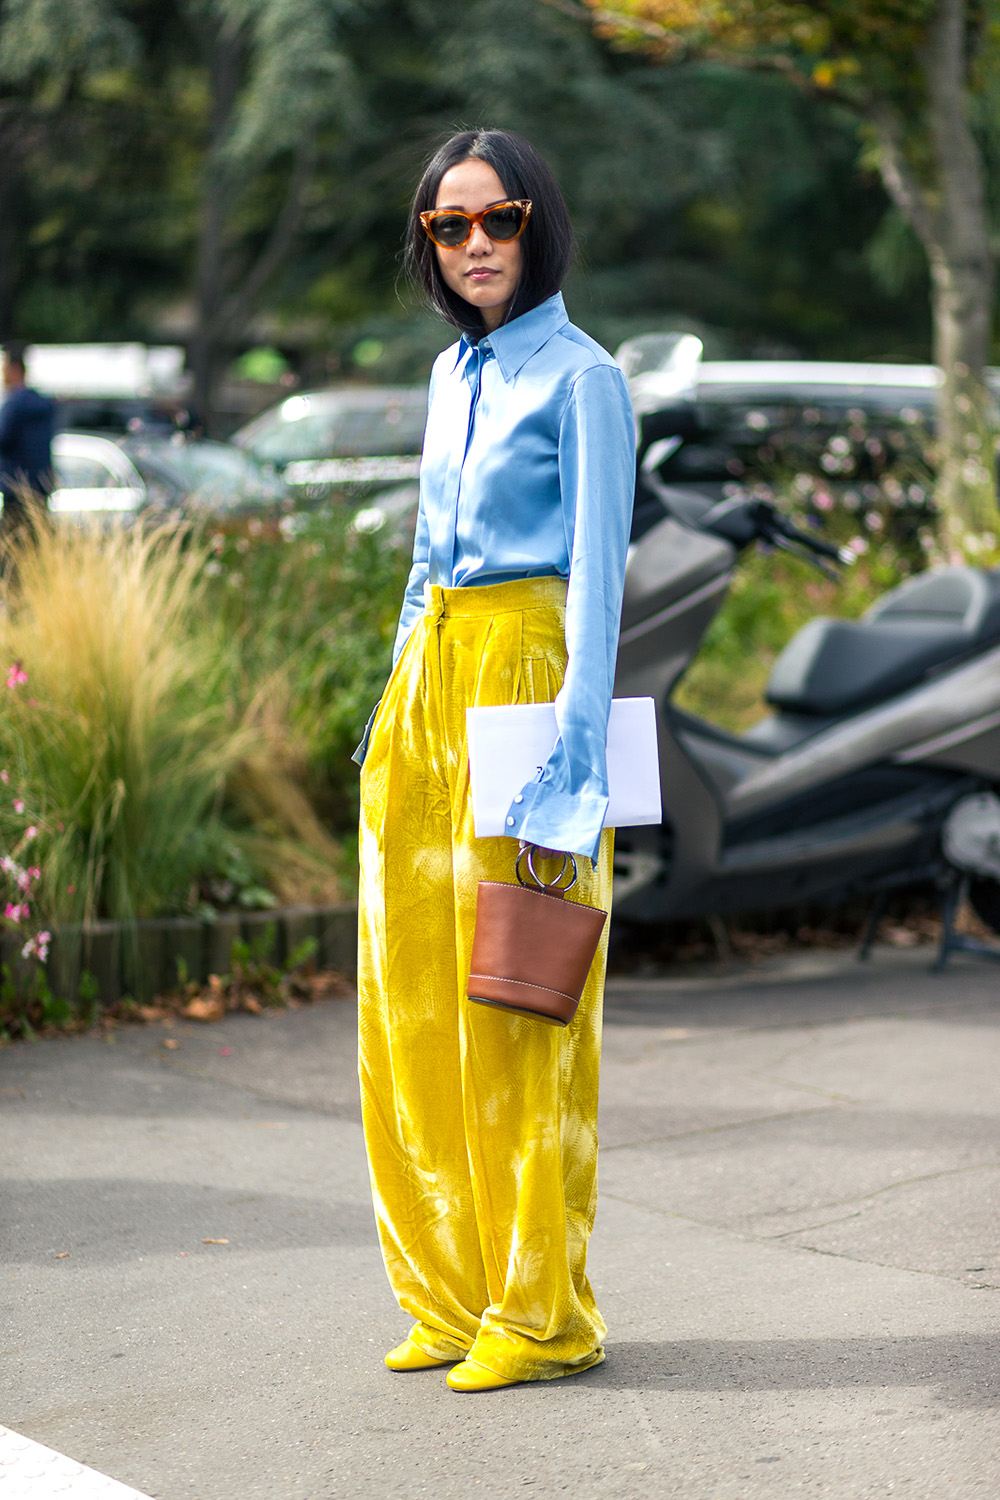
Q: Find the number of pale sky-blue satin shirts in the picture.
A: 1